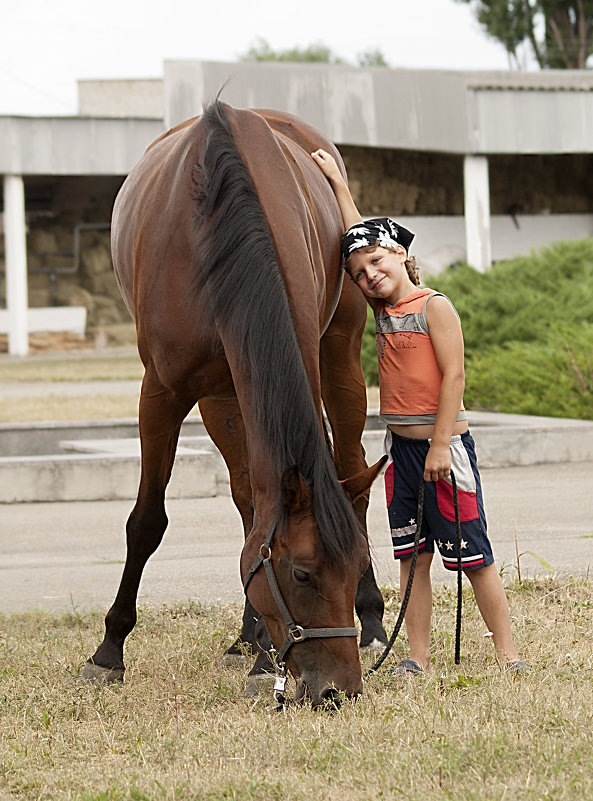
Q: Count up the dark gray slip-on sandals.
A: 2